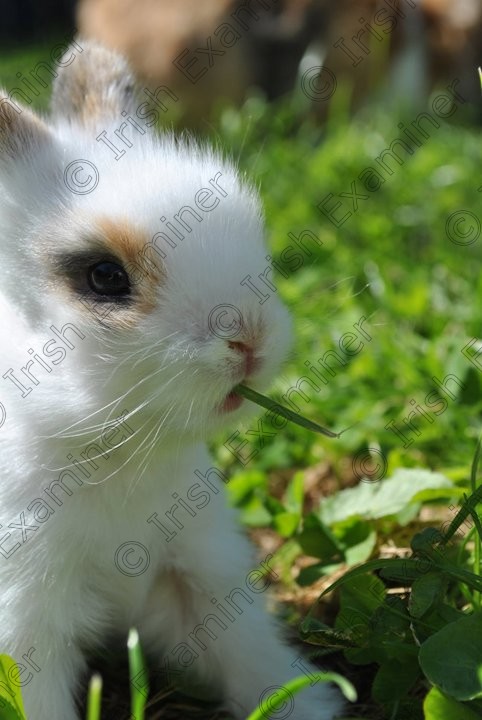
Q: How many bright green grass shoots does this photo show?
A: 3